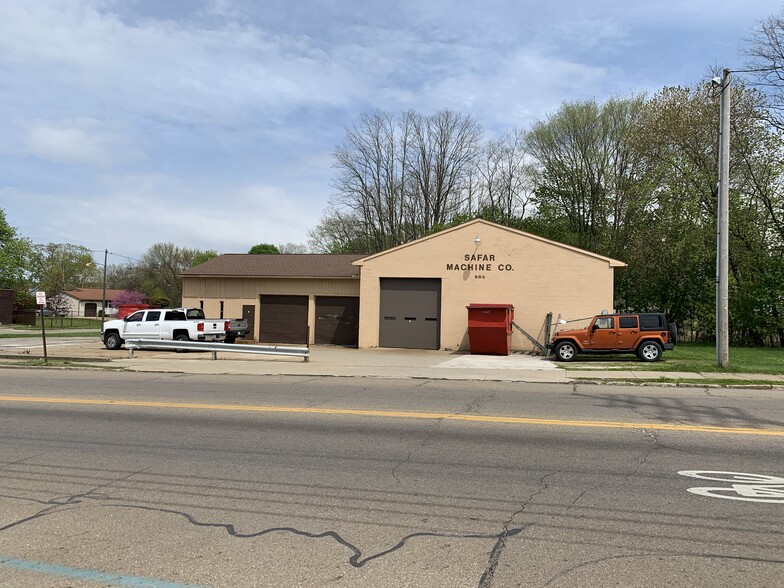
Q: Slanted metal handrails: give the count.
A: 1